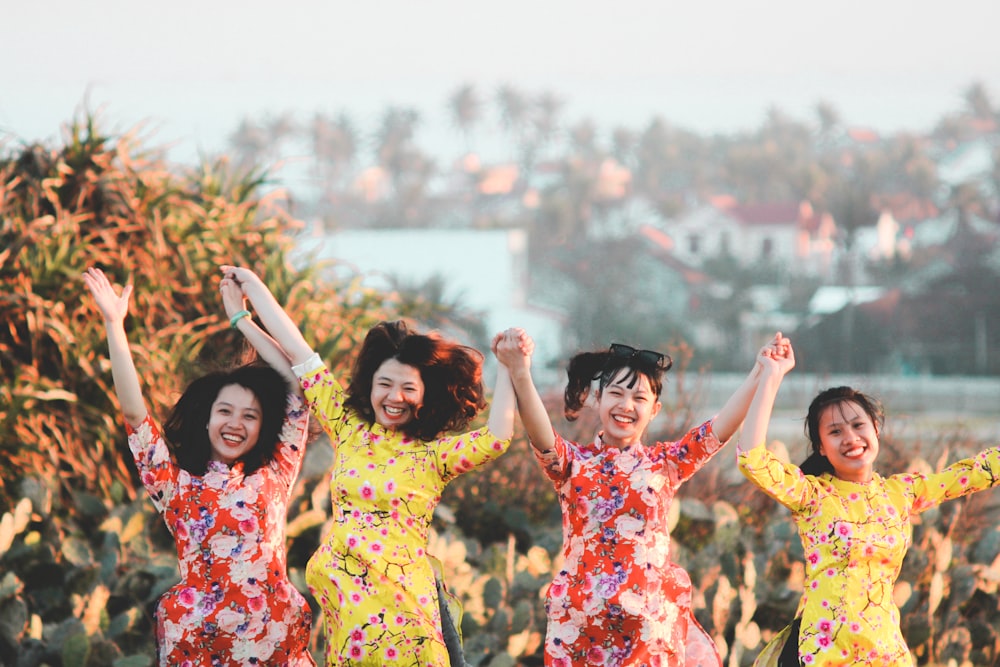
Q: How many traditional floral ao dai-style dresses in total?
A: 4